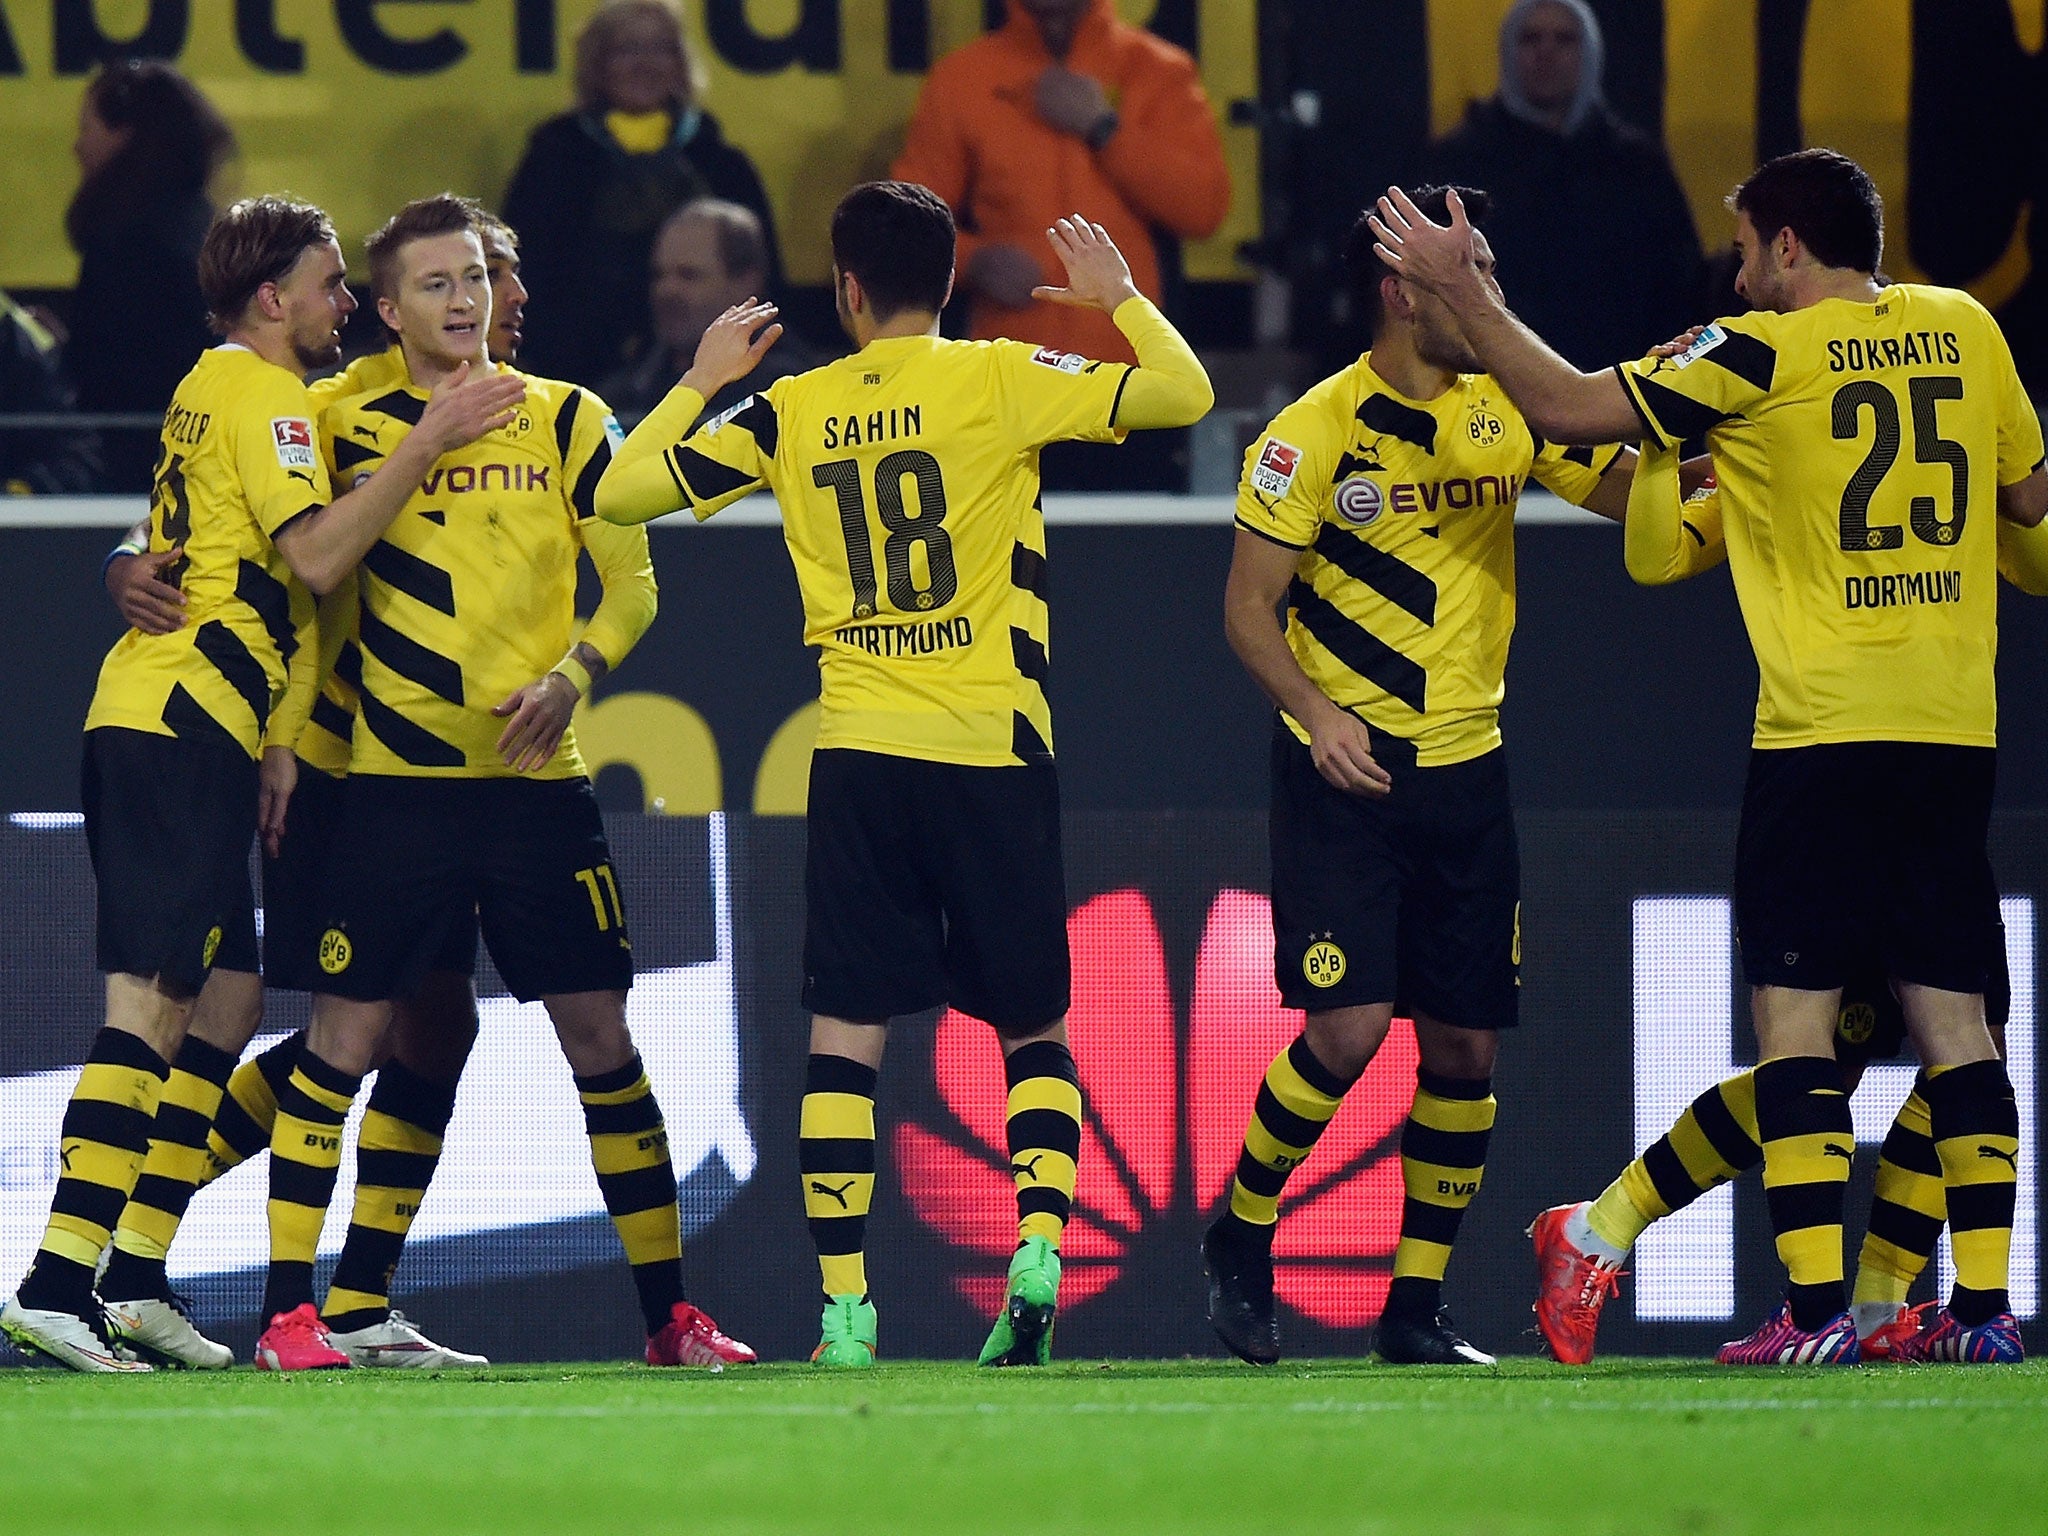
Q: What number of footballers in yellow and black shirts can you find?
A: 7